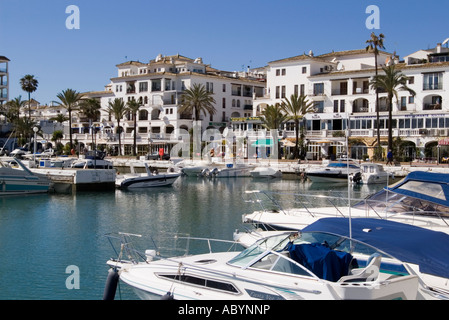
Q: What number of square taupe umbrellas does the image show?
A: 1